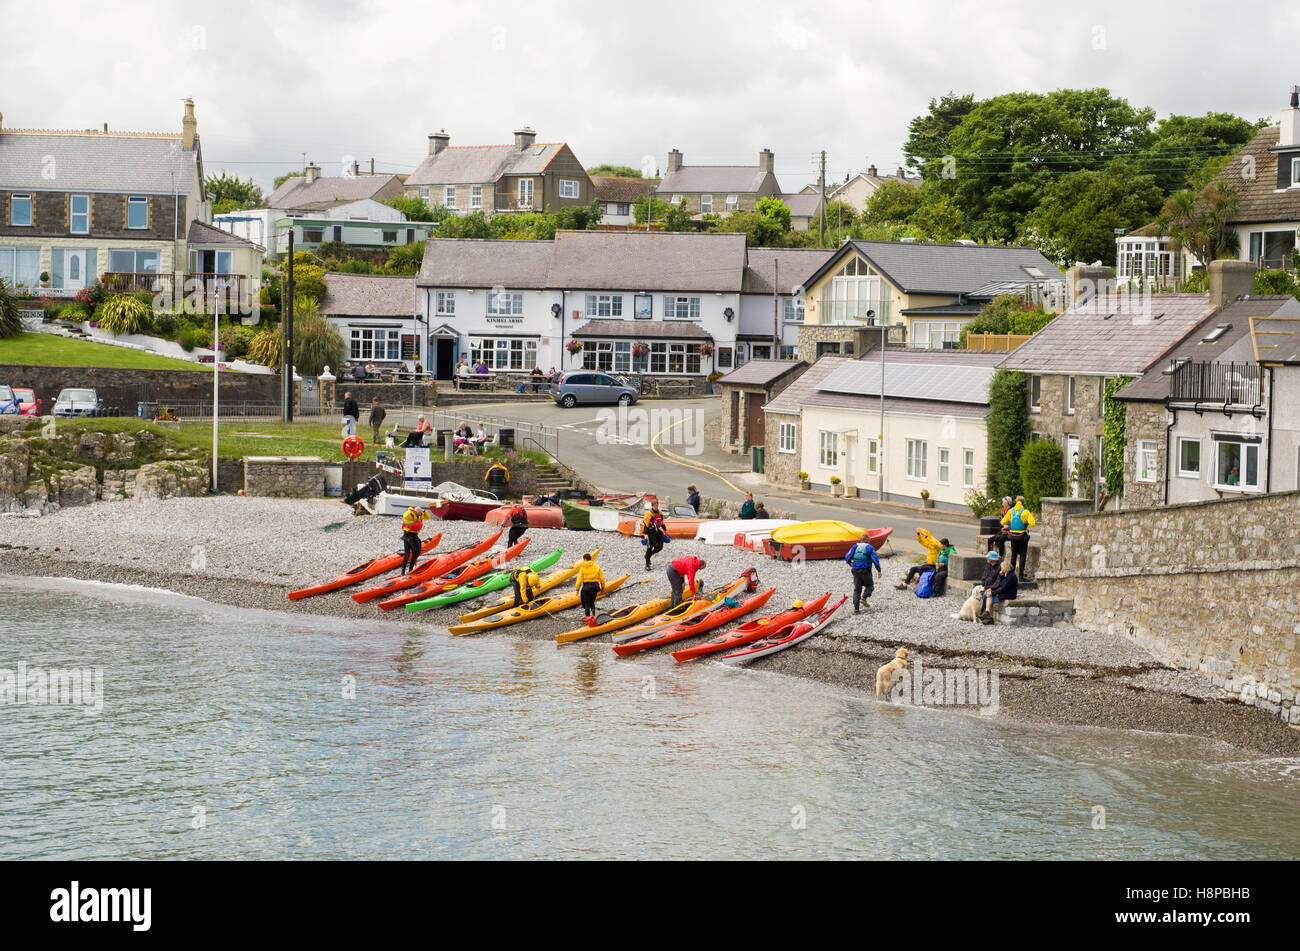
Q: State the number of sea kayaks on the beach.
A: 11